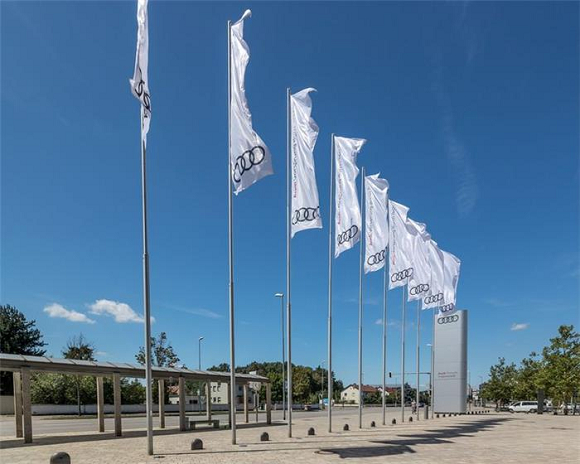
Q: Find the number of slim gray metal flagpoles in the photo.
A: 9